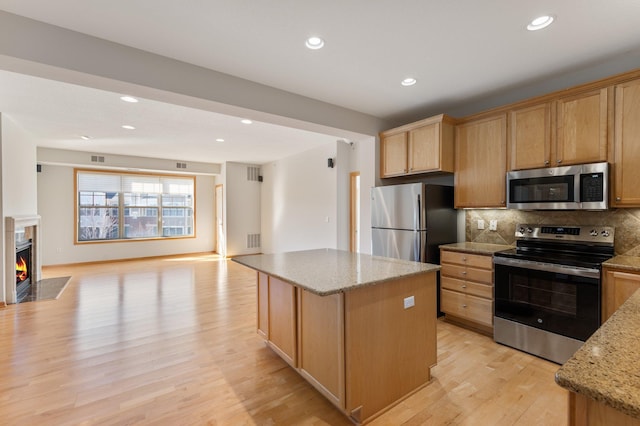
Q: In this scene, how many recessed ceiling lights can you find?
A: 8